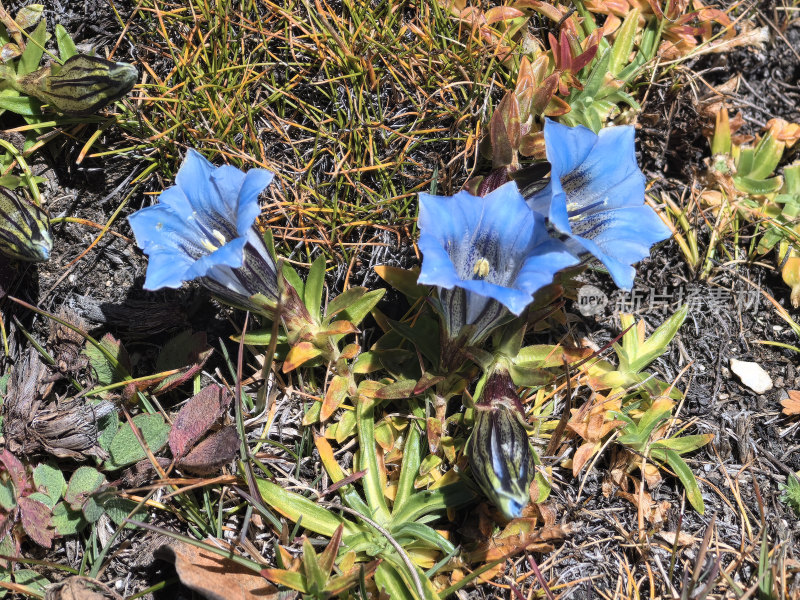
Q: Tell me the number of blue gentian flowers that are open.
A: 3